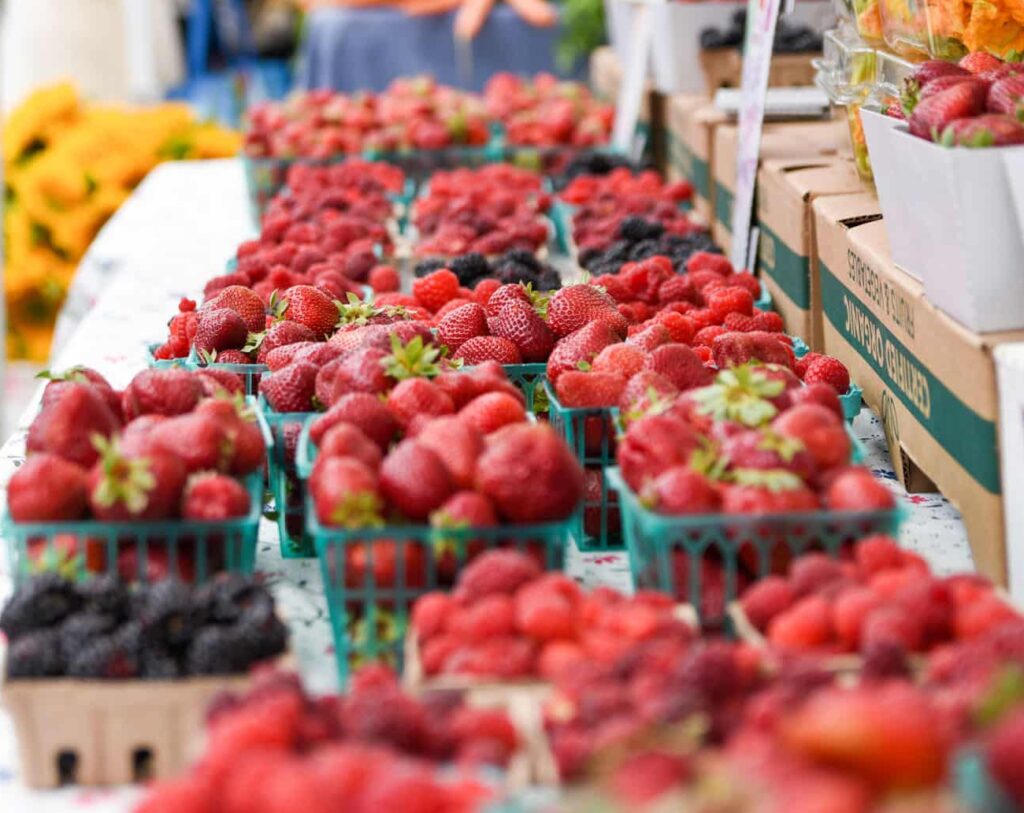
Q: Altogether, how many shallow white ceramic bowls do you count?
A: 0